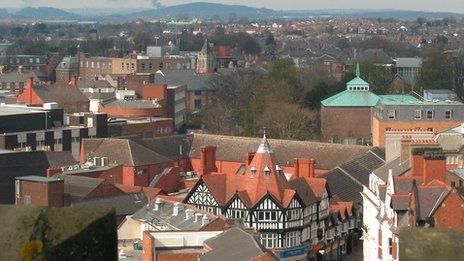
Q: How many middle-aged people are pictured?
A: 0